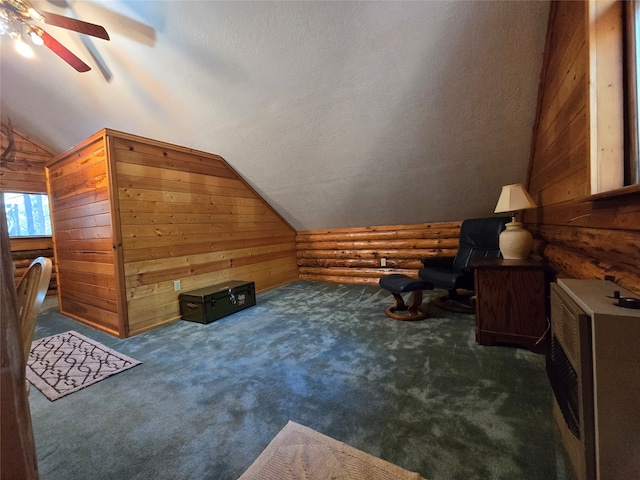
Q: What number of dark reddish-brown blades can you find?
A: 2